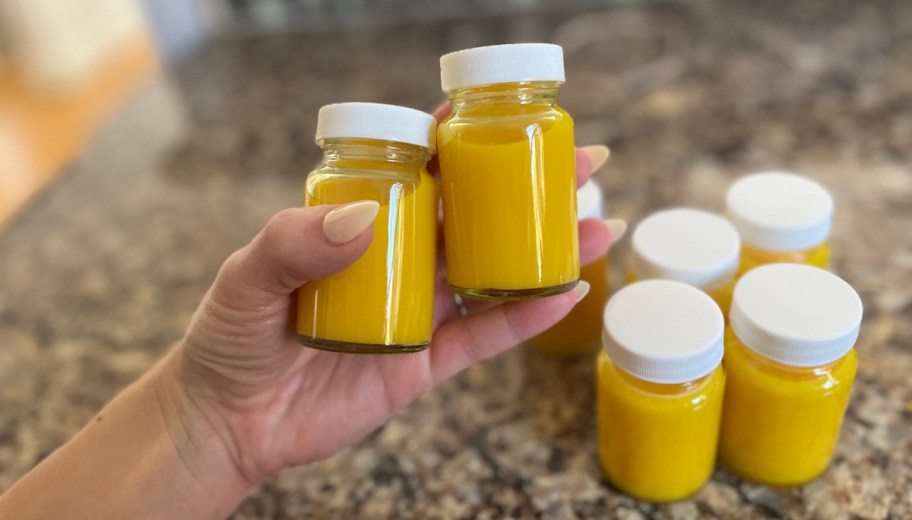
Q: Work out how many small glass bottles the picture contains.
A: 7